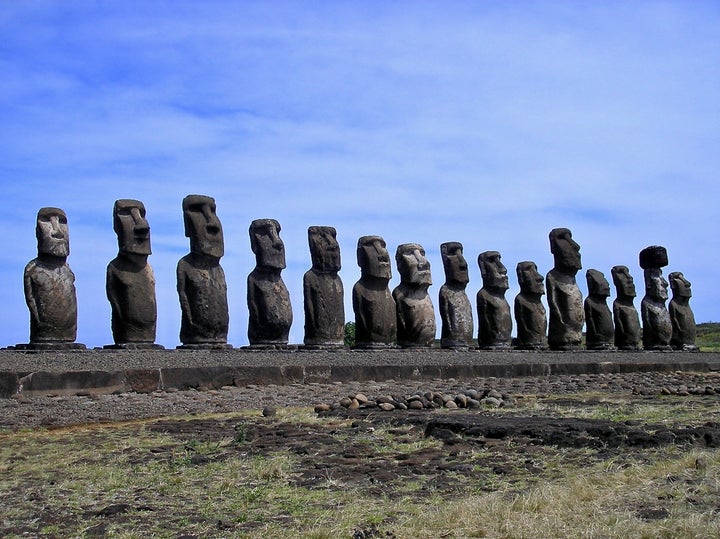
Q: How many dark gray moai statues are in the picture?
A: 15